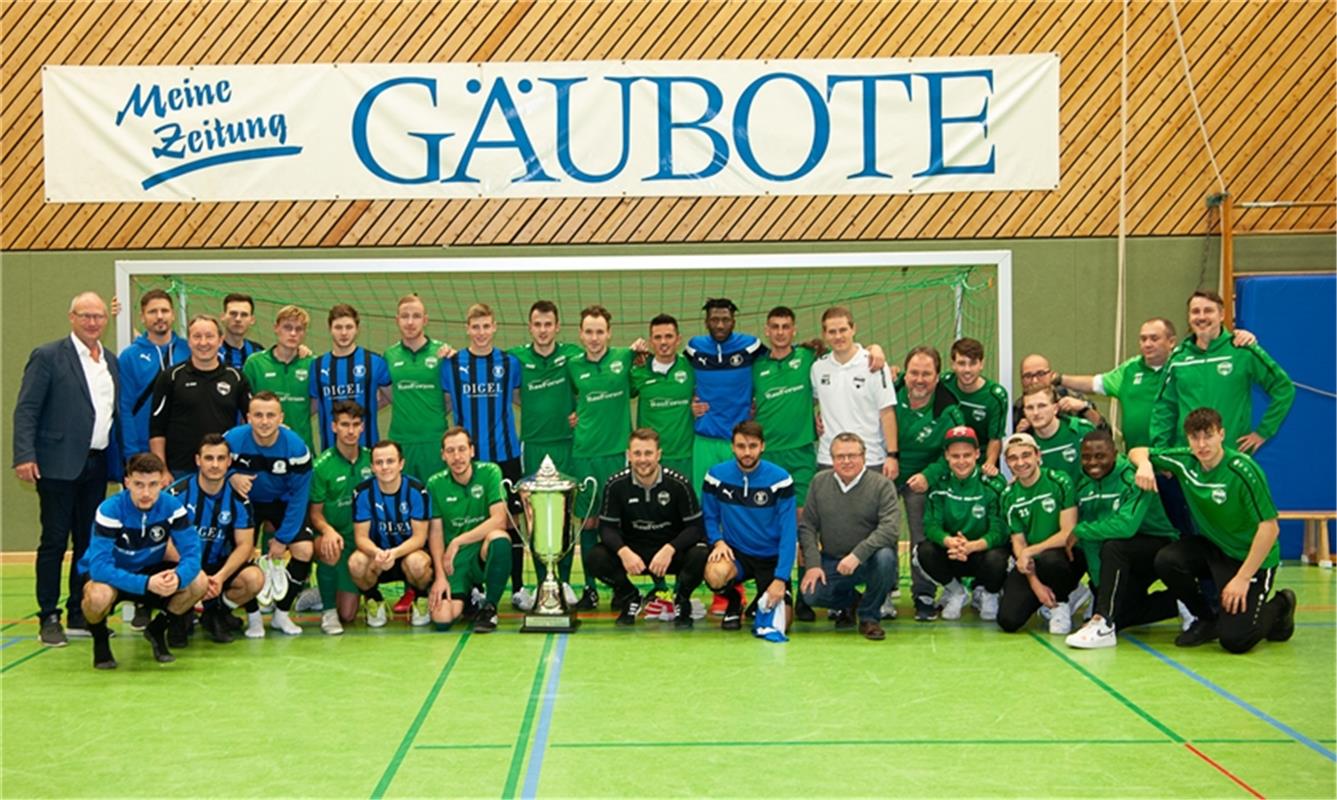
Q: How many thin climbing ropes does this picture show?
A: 2